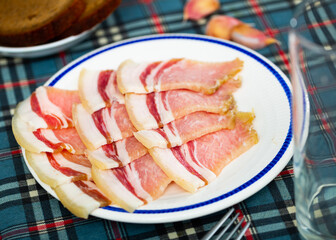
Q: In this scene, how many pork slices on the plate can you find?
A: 12